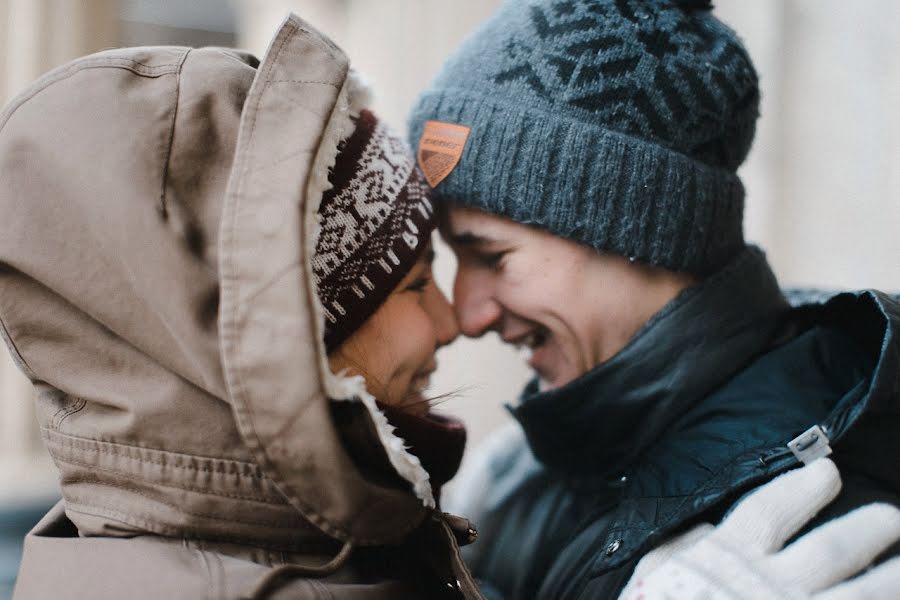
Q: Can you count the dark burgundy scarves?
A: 1